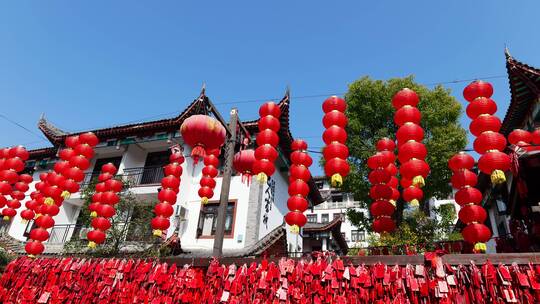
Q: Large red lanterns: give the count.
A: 2